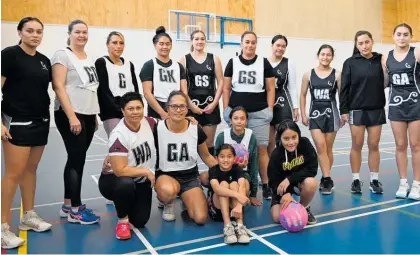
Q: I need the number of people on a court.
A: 15